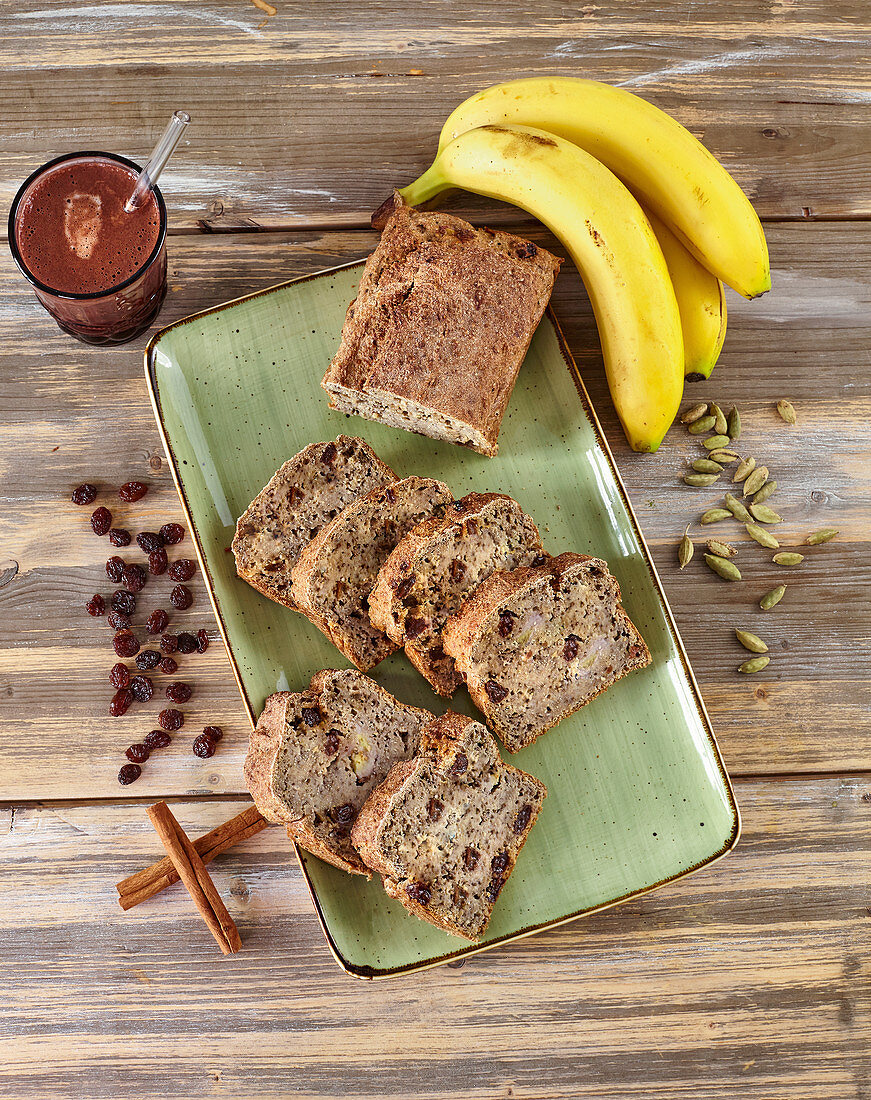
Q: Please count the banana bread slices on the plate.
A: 6